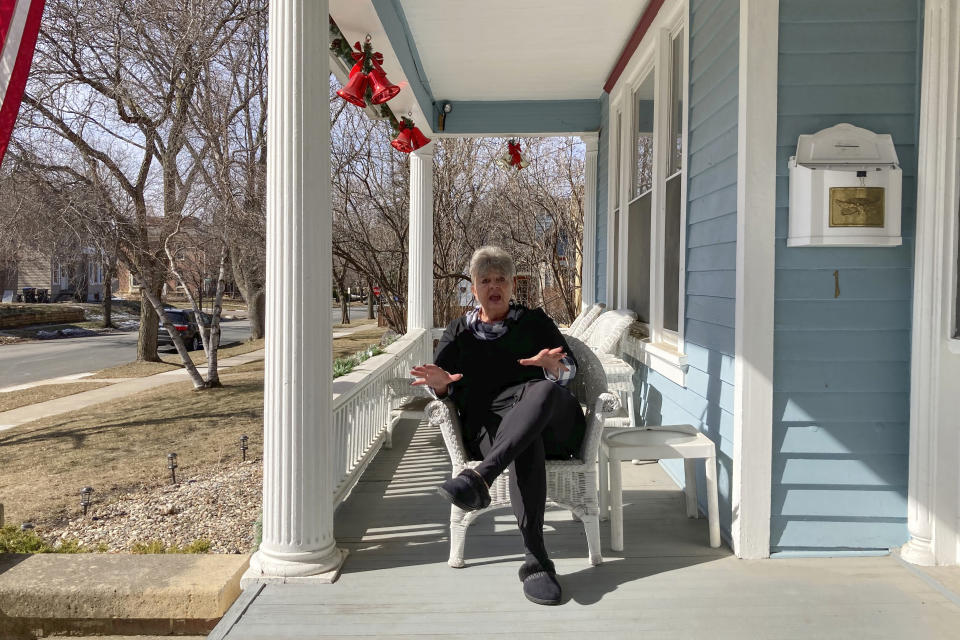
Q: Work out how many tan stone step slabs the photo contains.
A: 1